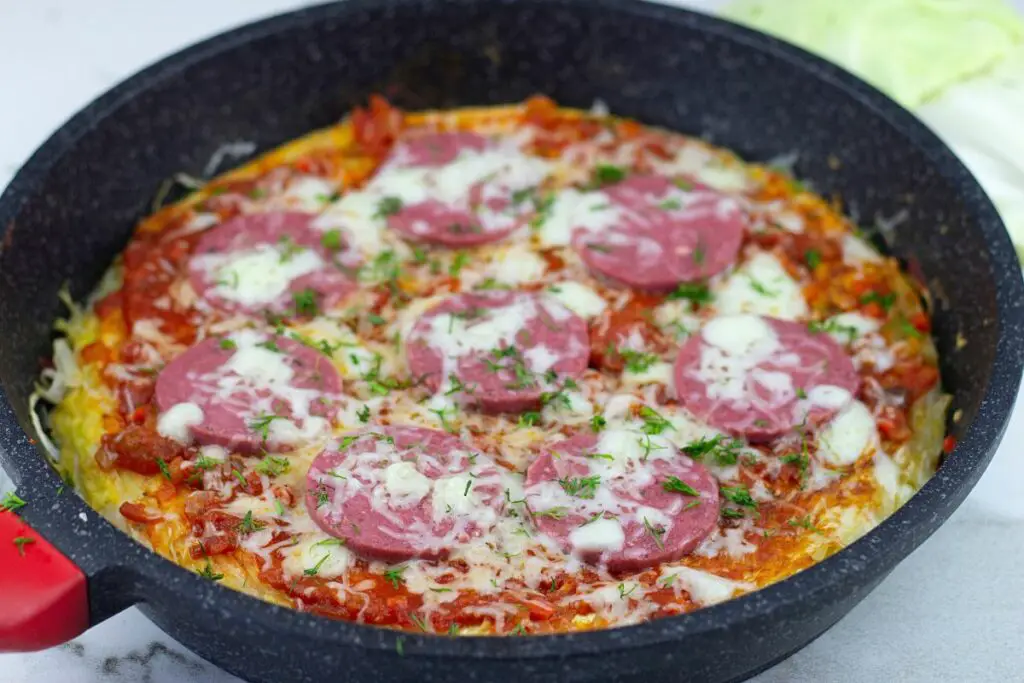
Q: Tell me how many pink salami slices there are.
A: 8